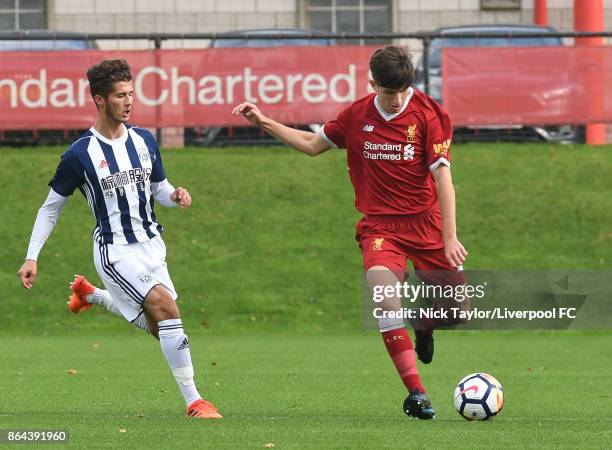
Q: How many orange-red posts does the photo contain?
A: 2